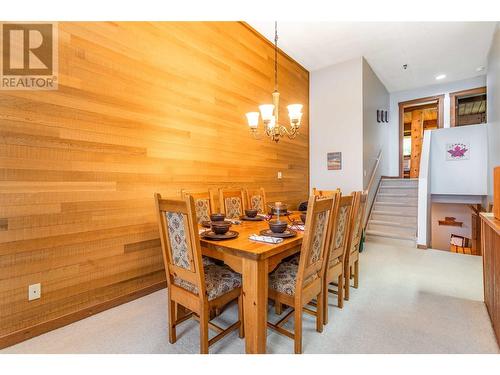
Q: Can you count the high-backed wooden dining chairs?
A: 8